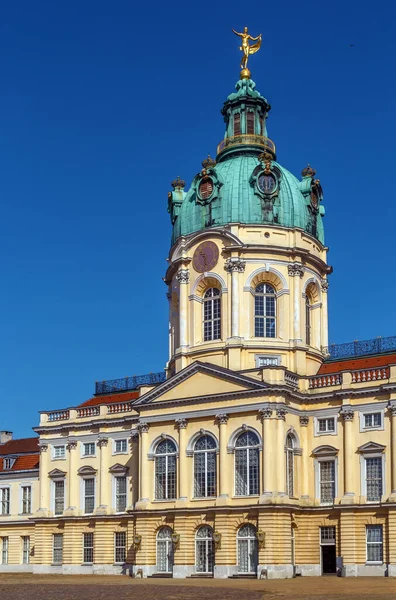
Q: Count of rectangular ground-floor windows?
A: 6